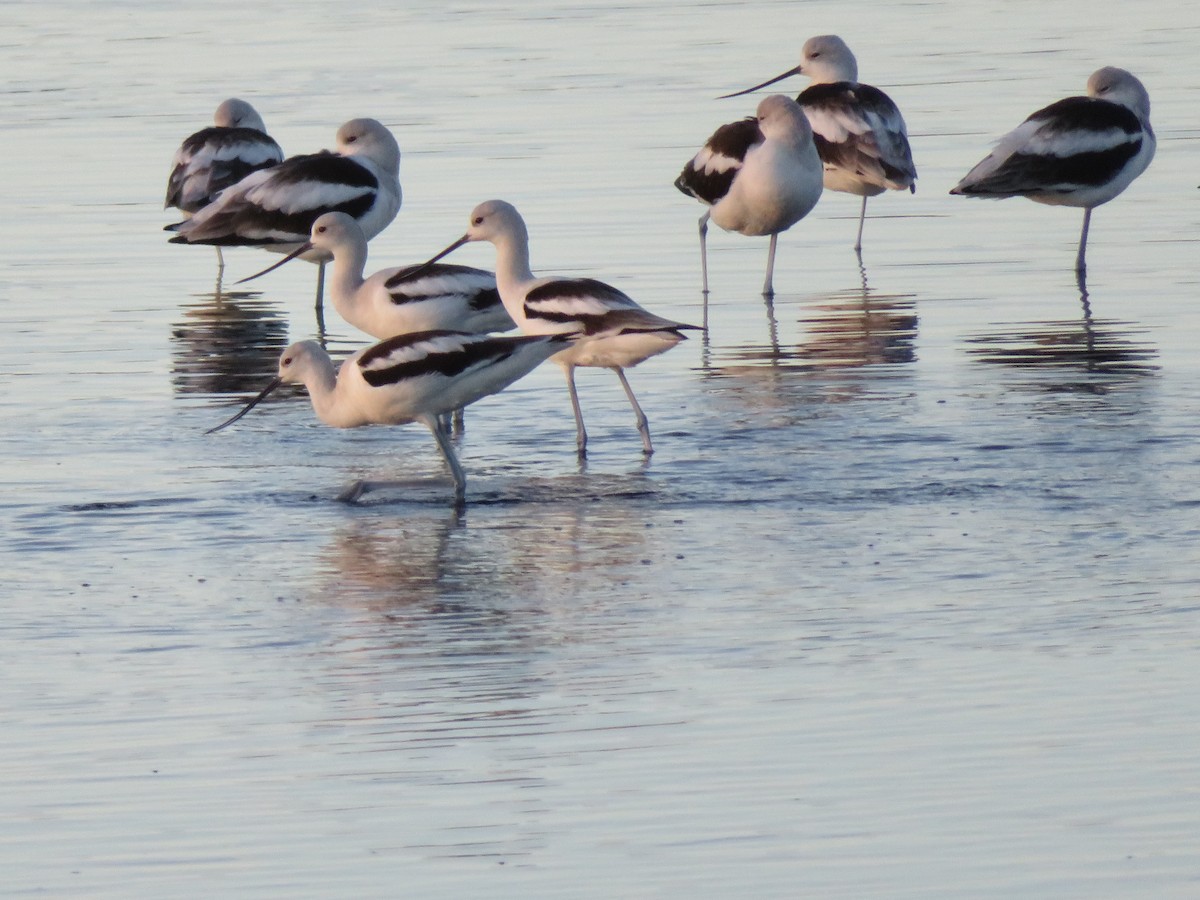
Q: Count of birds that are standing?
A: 8